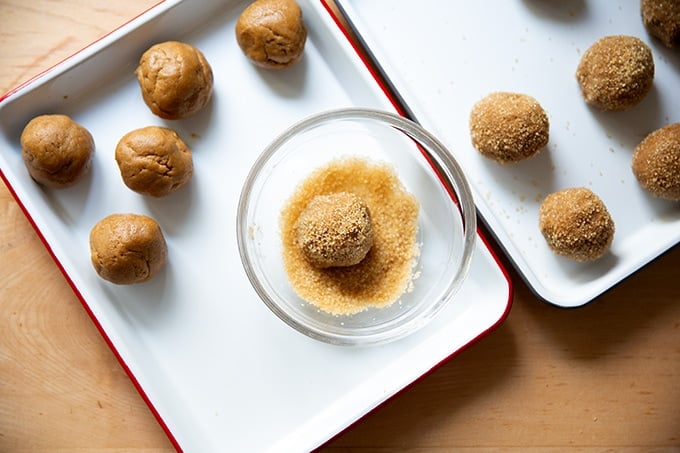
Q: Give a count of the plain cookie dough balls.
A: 5